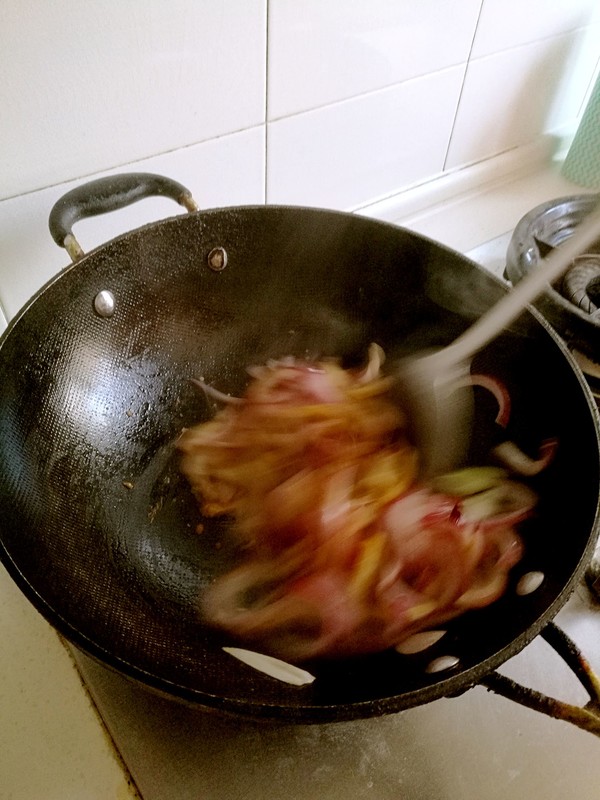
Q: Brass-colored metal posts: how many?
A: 2